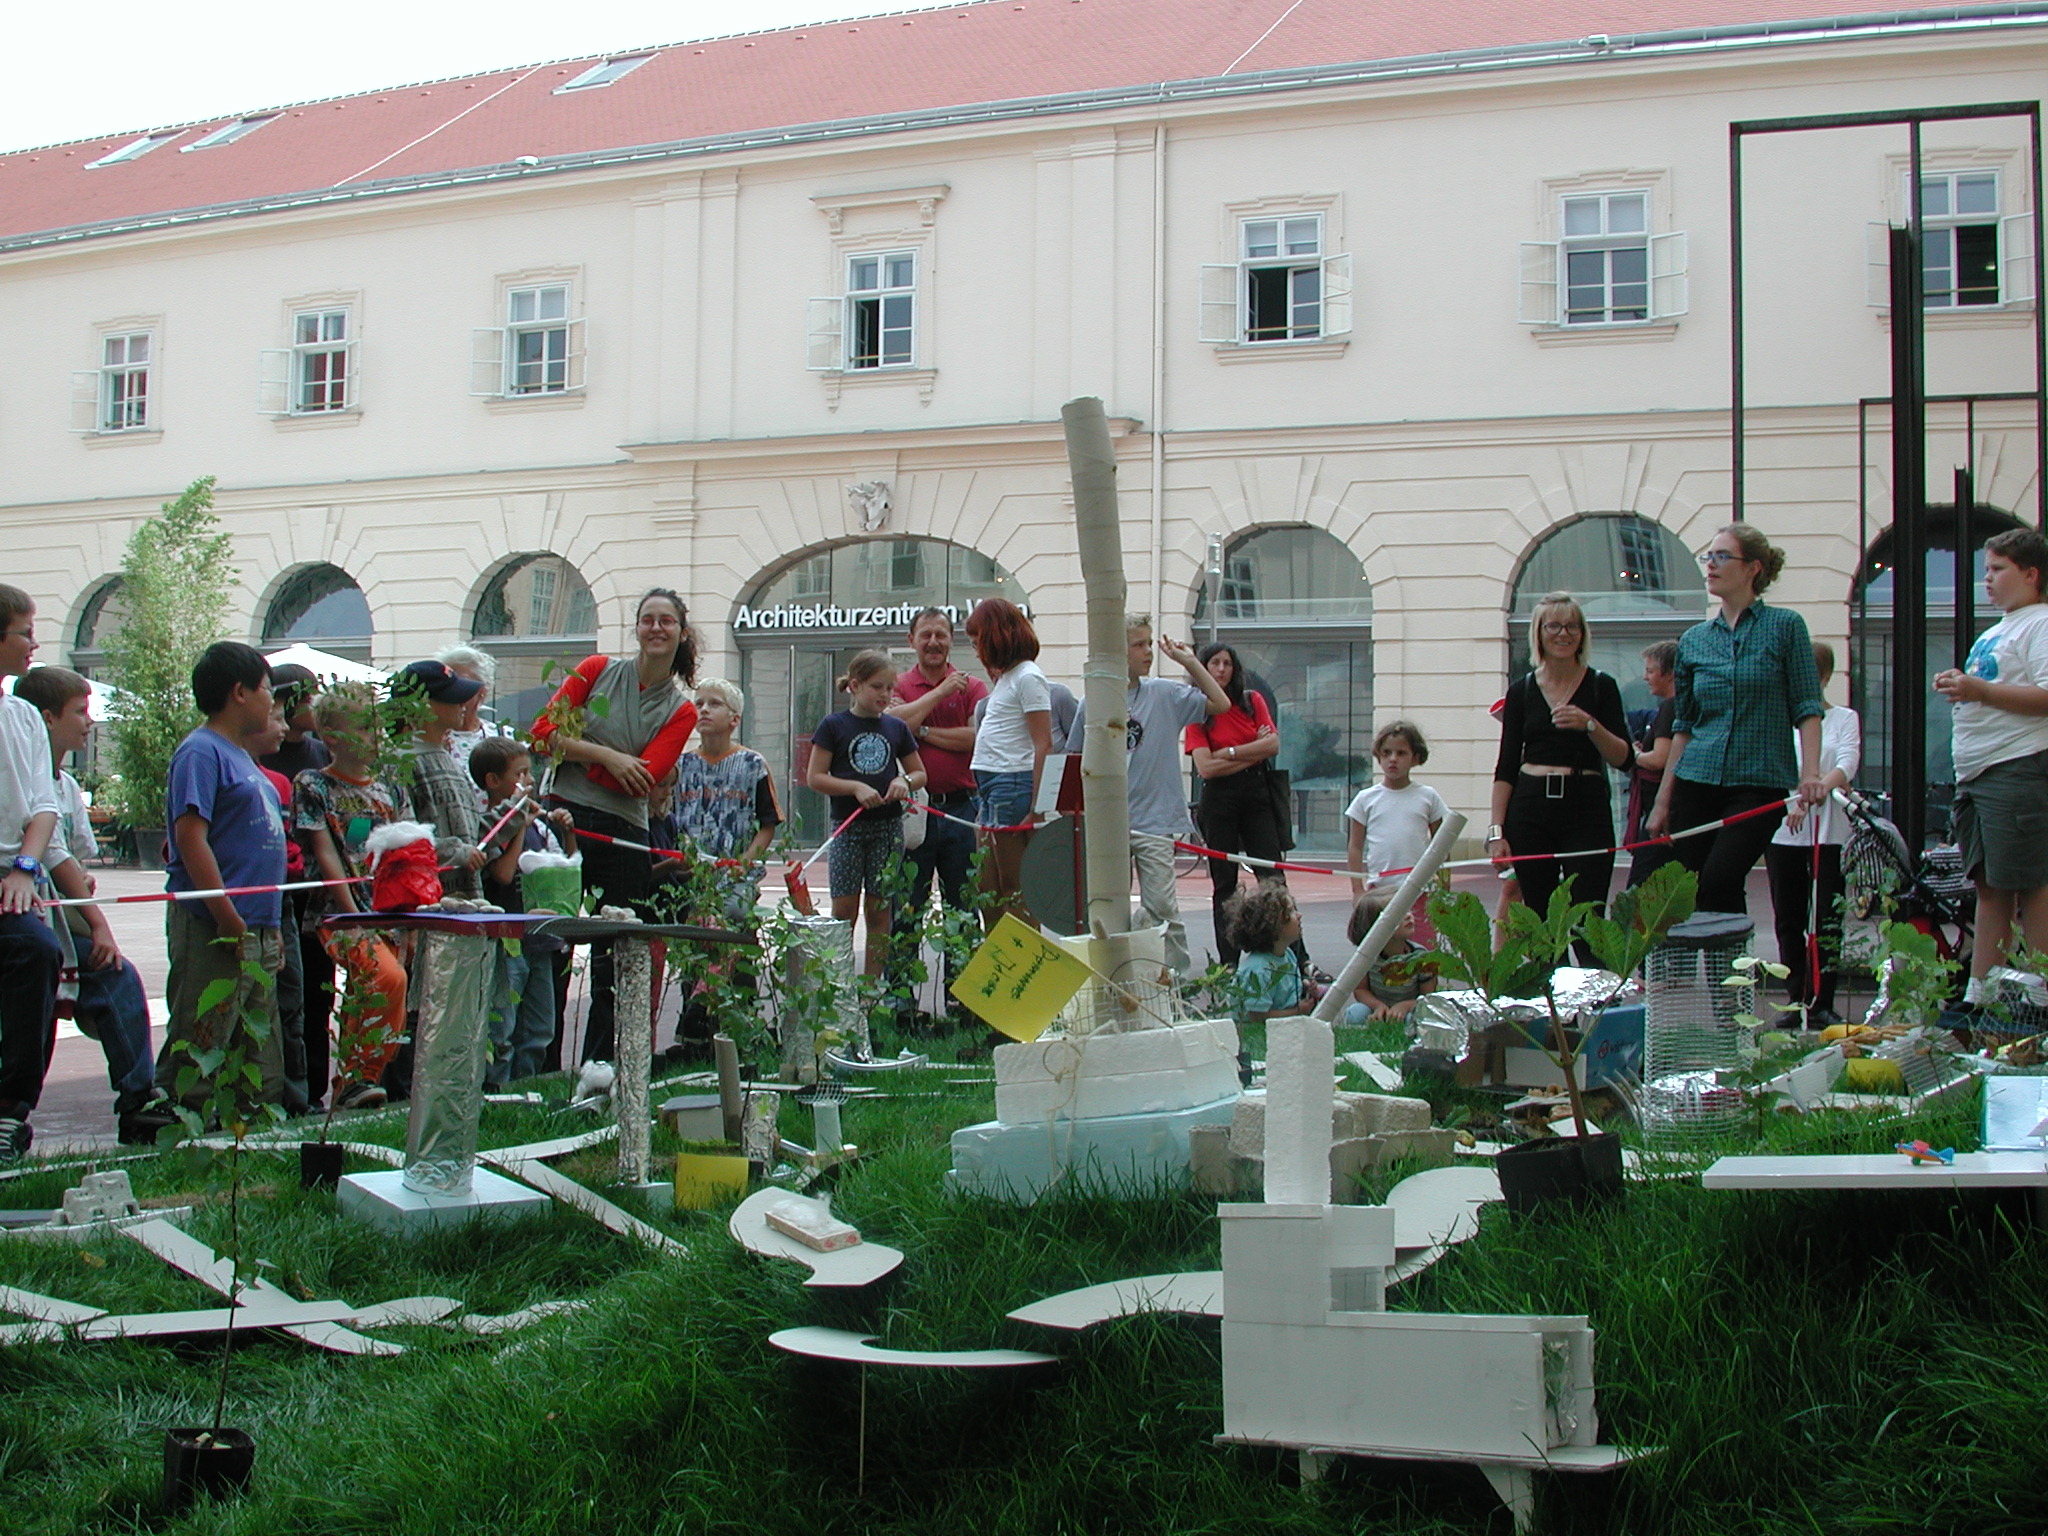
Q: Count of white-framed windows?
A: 7